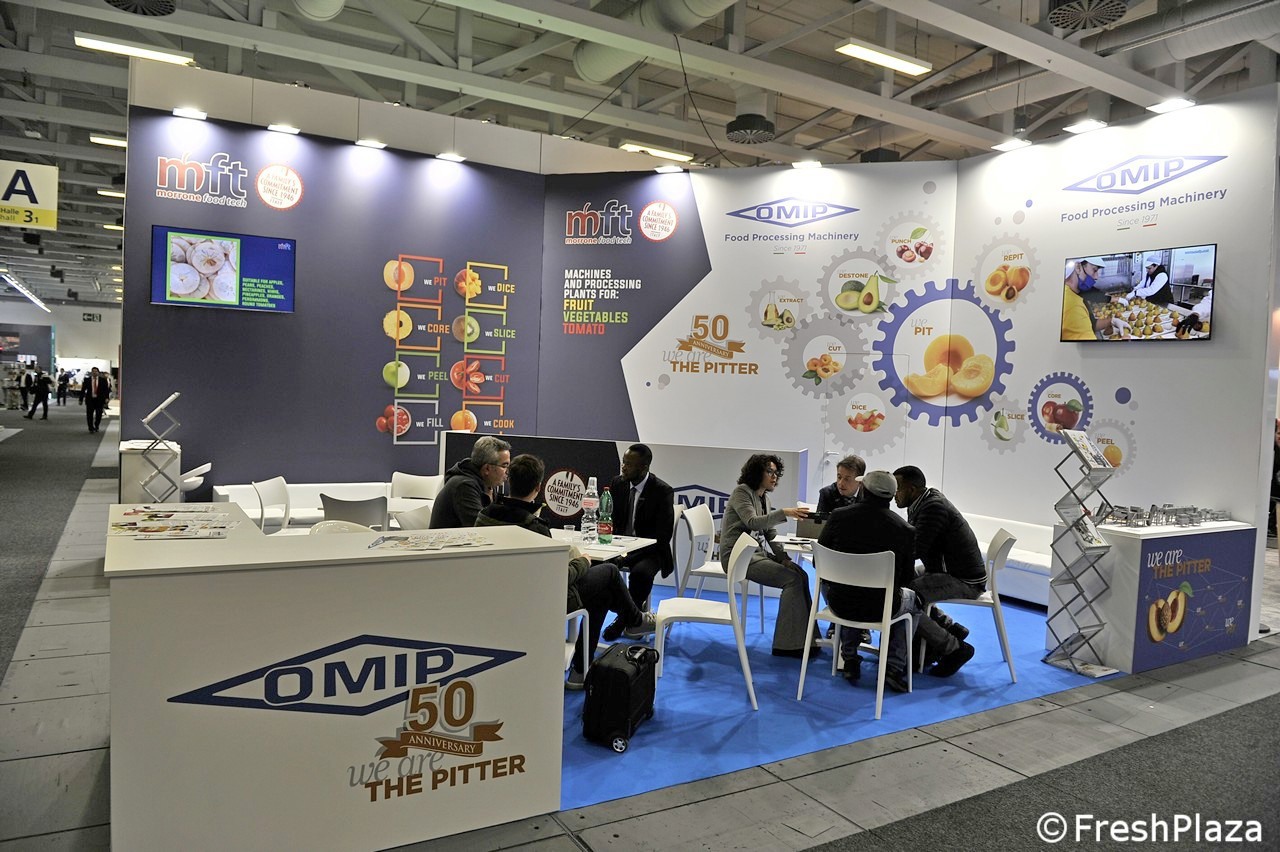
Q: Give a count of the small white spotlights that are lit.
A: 9